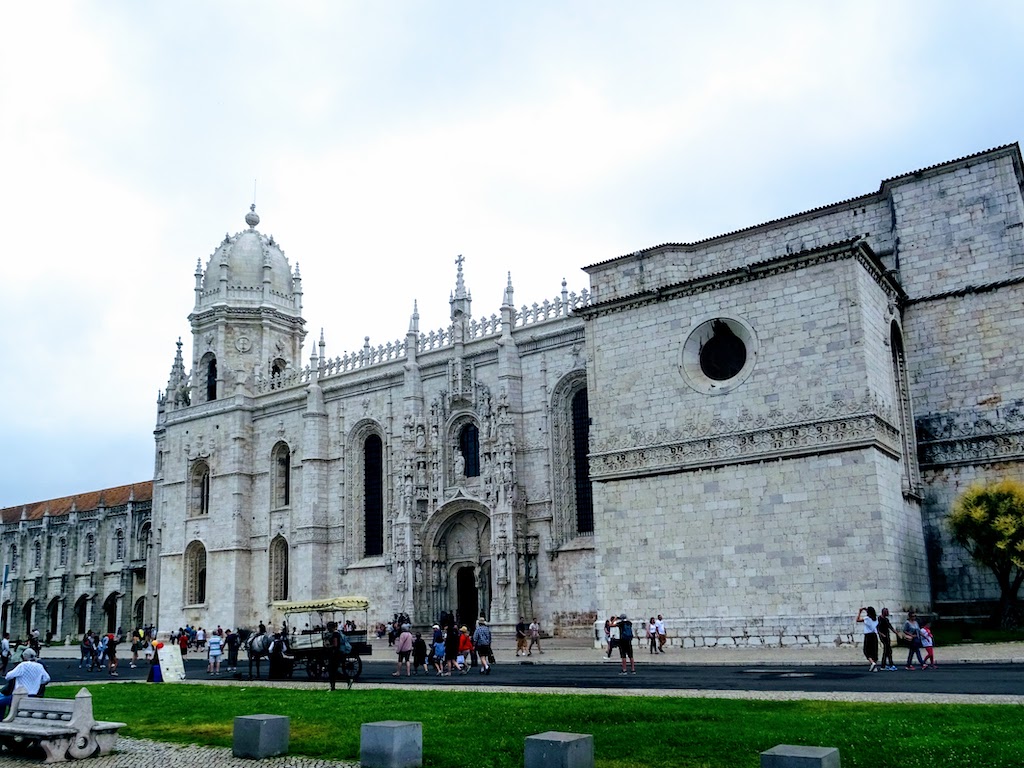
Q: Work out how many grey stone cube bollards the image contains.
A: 4